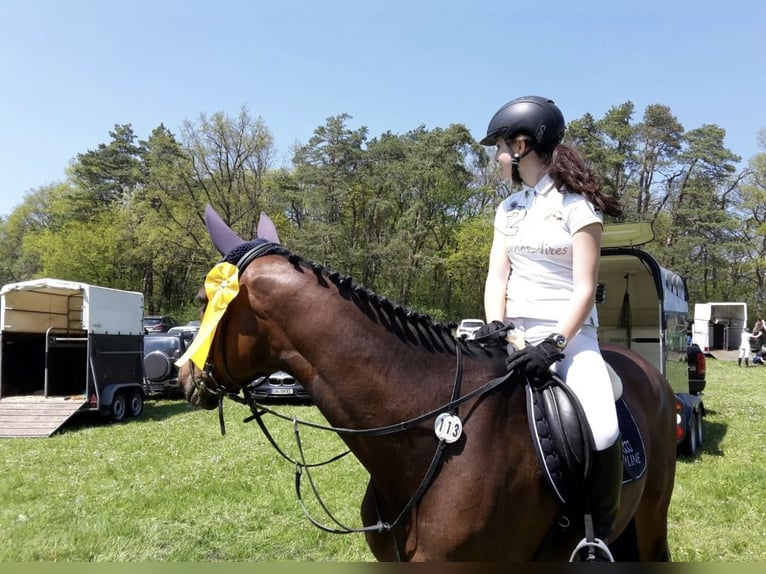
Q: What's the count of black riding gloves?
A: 2